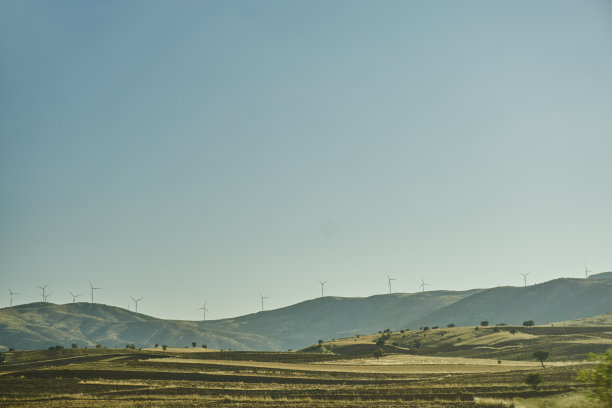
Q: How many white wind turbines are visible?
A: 13